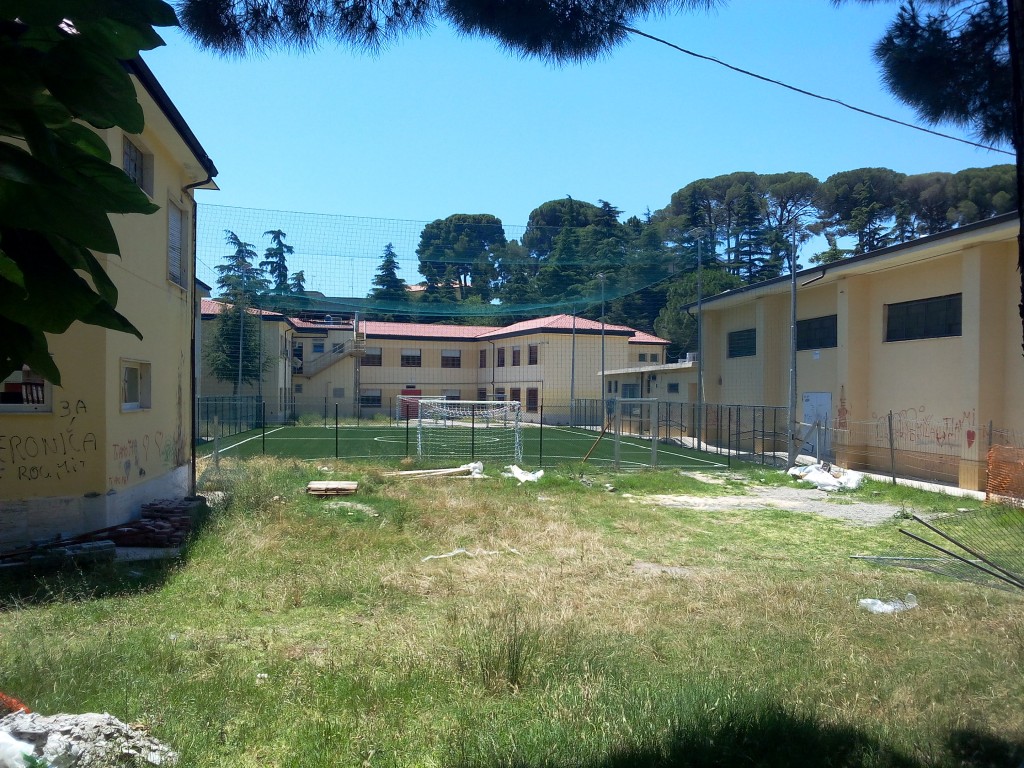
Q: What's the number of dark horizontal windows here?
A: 3